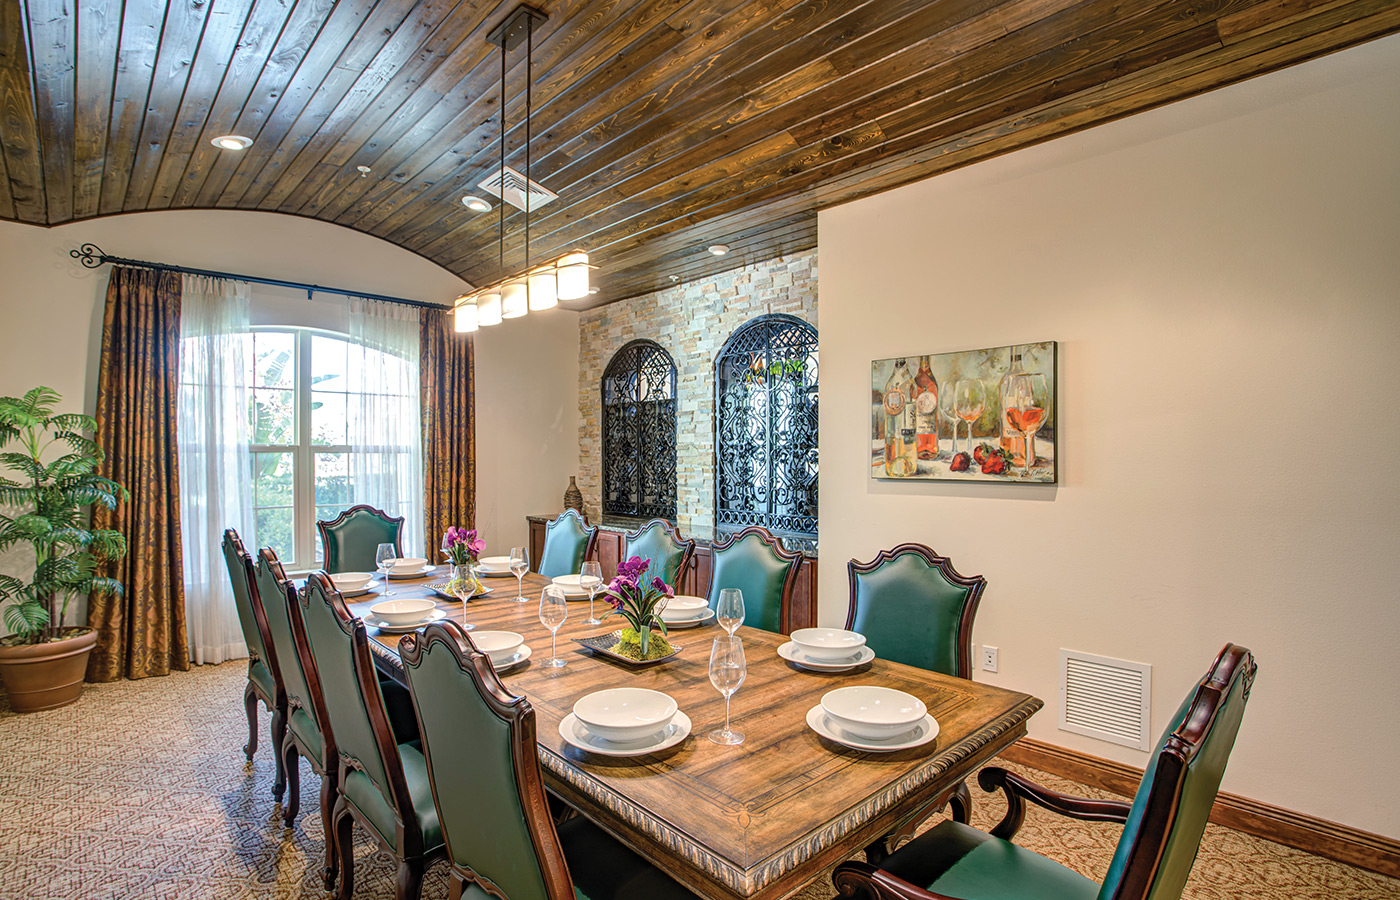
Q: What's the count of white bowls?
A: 10